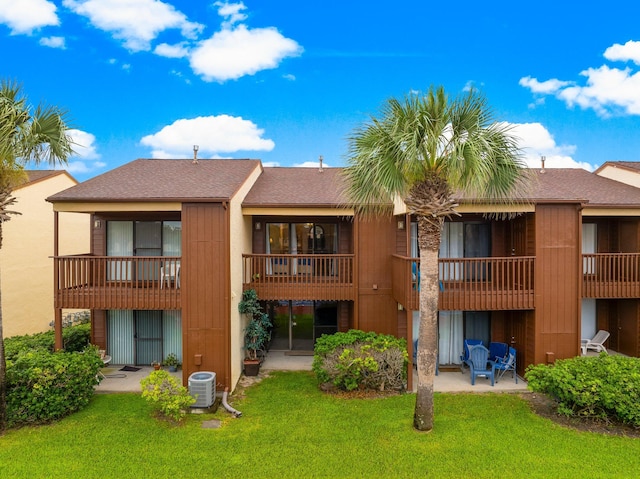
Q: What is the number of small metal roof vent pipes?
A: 3